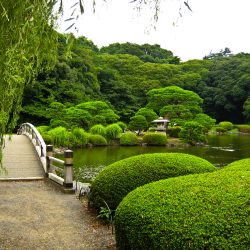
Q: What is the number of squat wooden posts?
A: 2